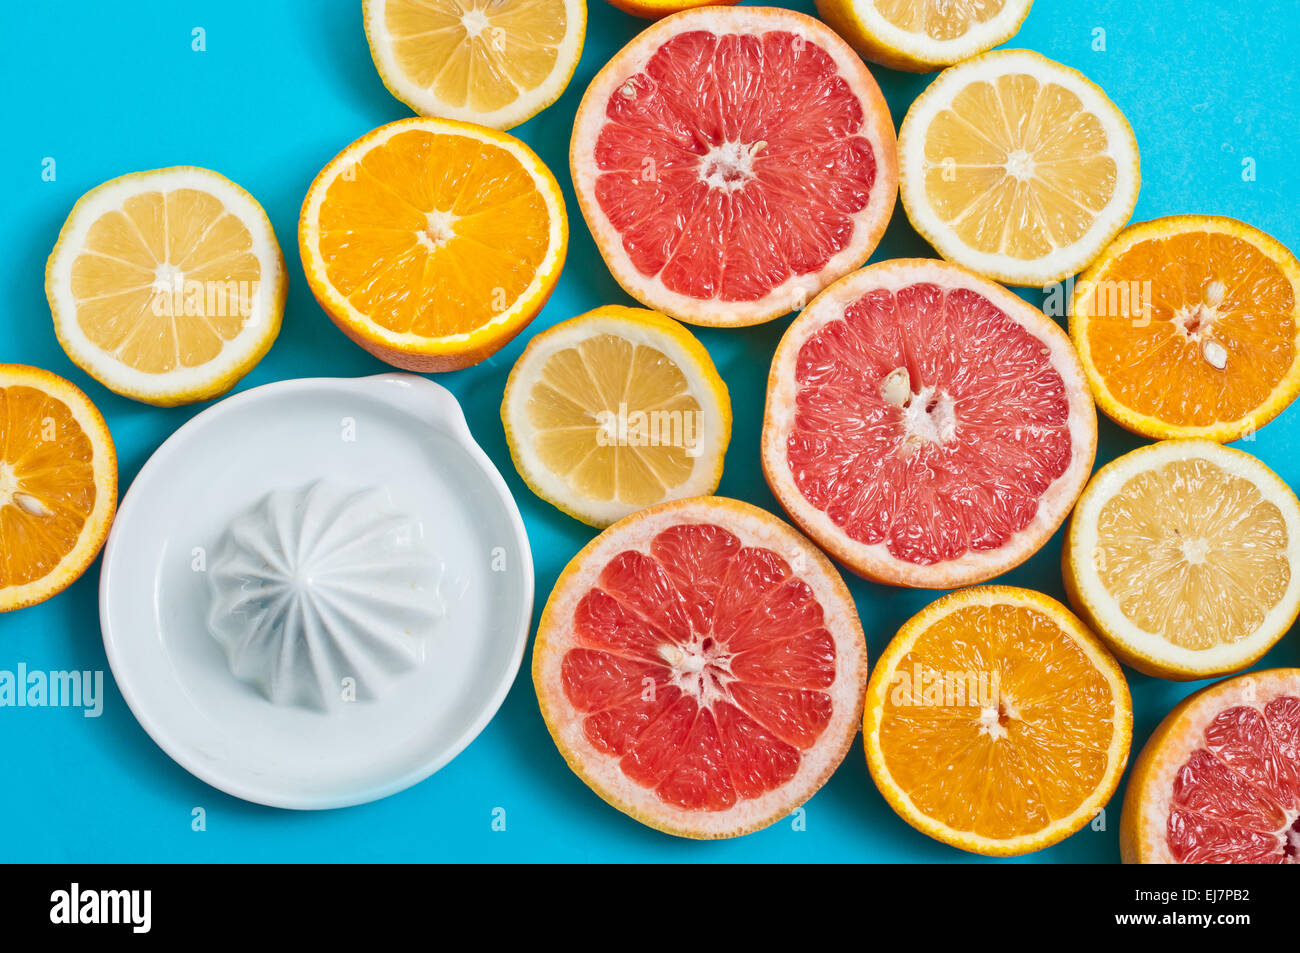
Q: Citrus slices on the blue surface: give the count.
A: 15